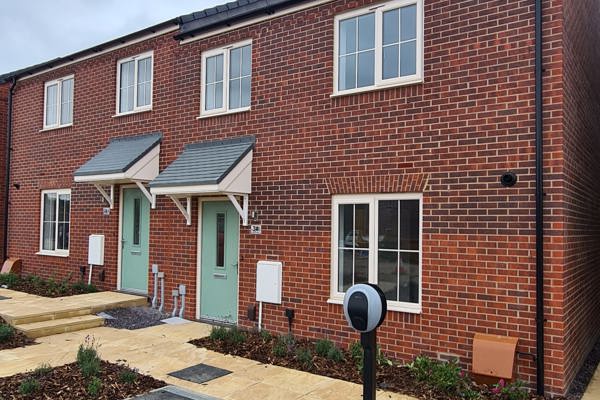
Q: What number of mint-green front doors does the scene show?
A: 2